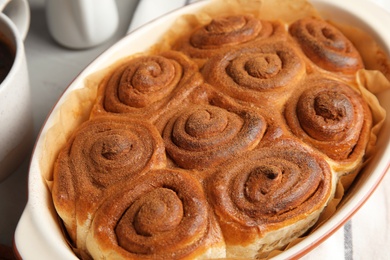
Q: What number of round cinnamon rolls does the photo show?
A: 9